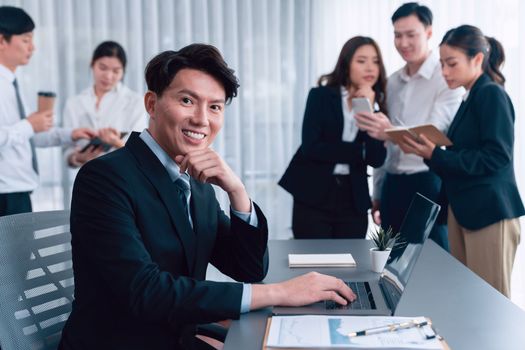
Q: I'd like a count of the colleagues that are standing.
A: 5